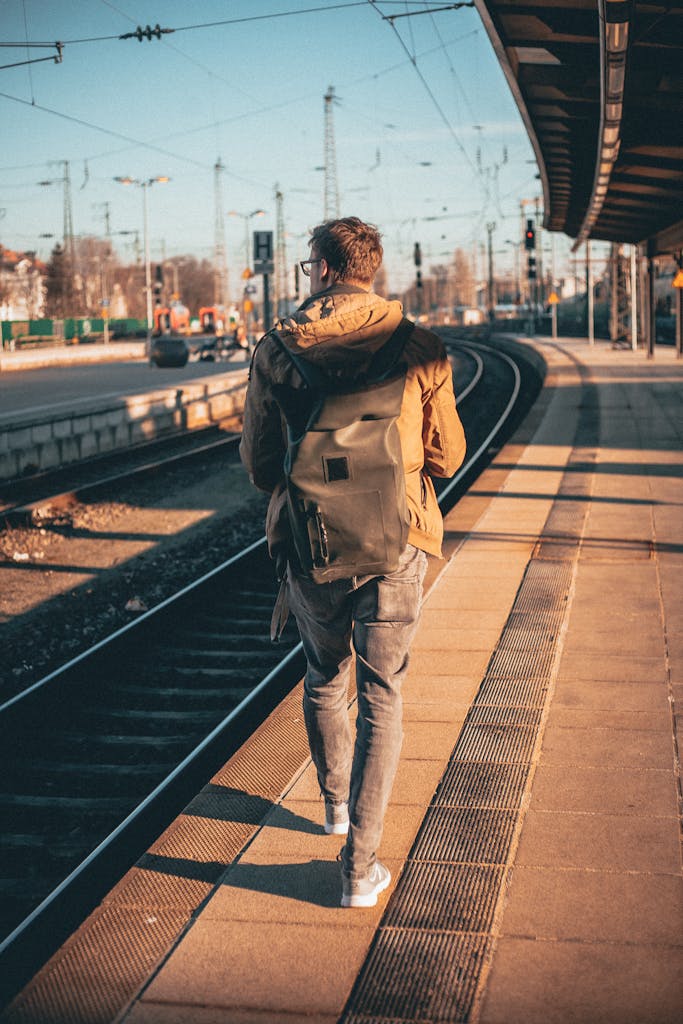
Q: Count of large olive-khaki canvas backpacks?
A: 1